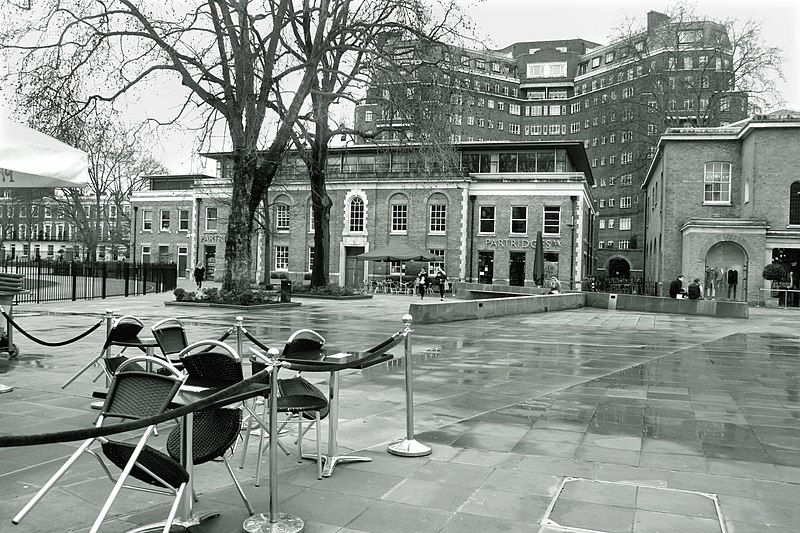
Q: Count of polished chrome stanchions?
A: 4